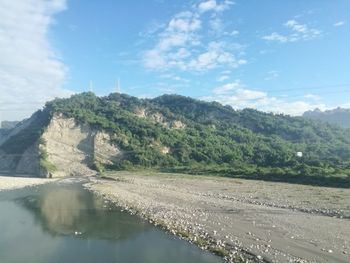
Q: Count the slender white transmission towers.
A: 2